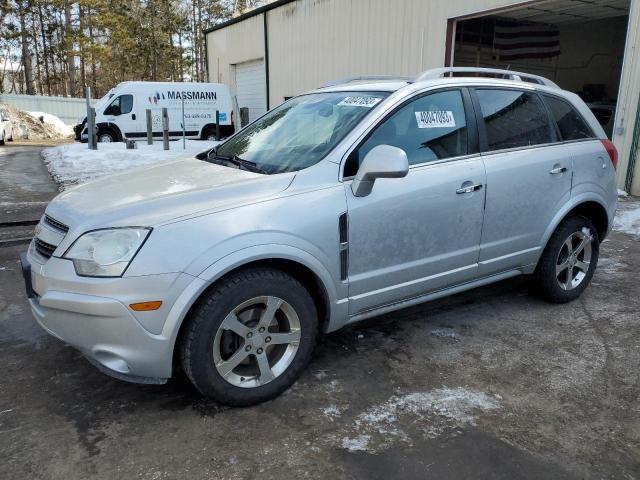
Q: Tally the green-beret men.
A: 0